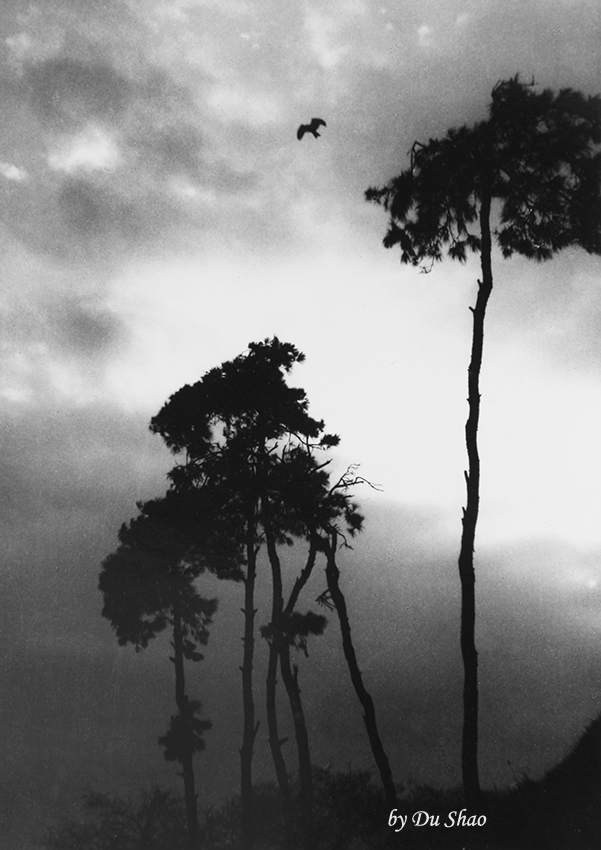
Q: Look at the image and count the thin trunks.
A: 6